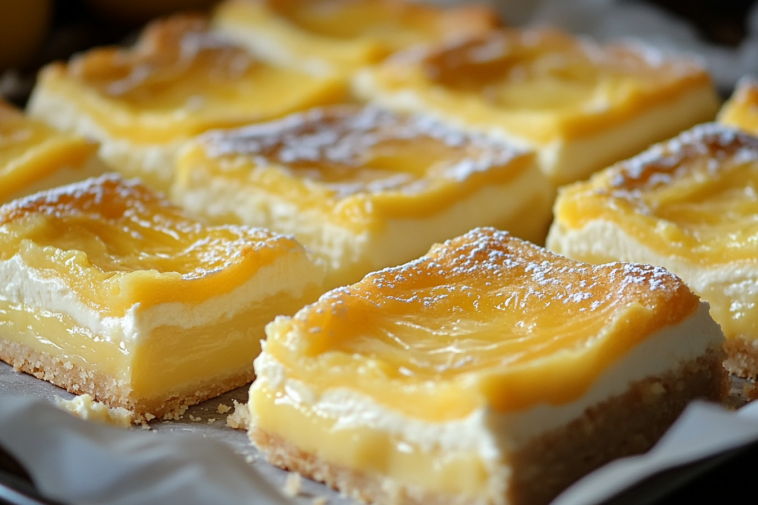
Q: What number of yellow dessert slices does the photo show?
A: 9